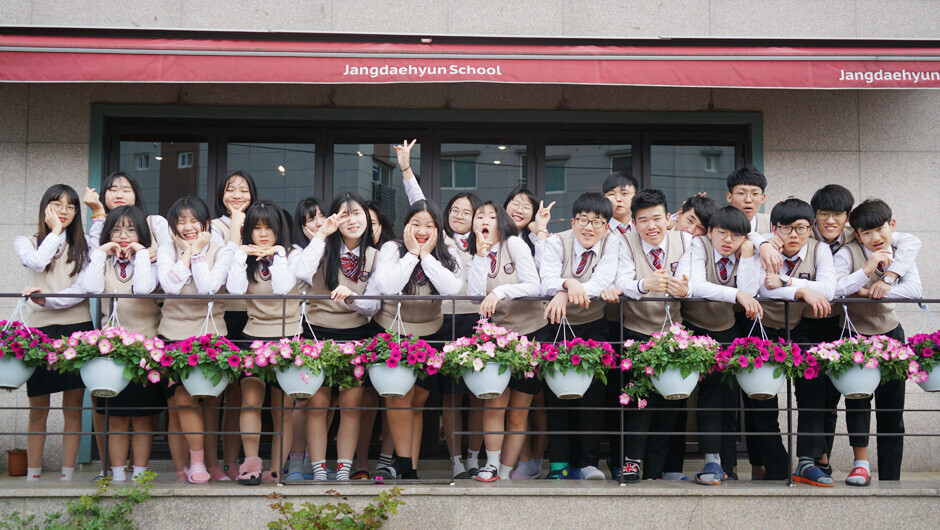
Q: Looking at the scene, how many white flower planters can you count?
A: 11